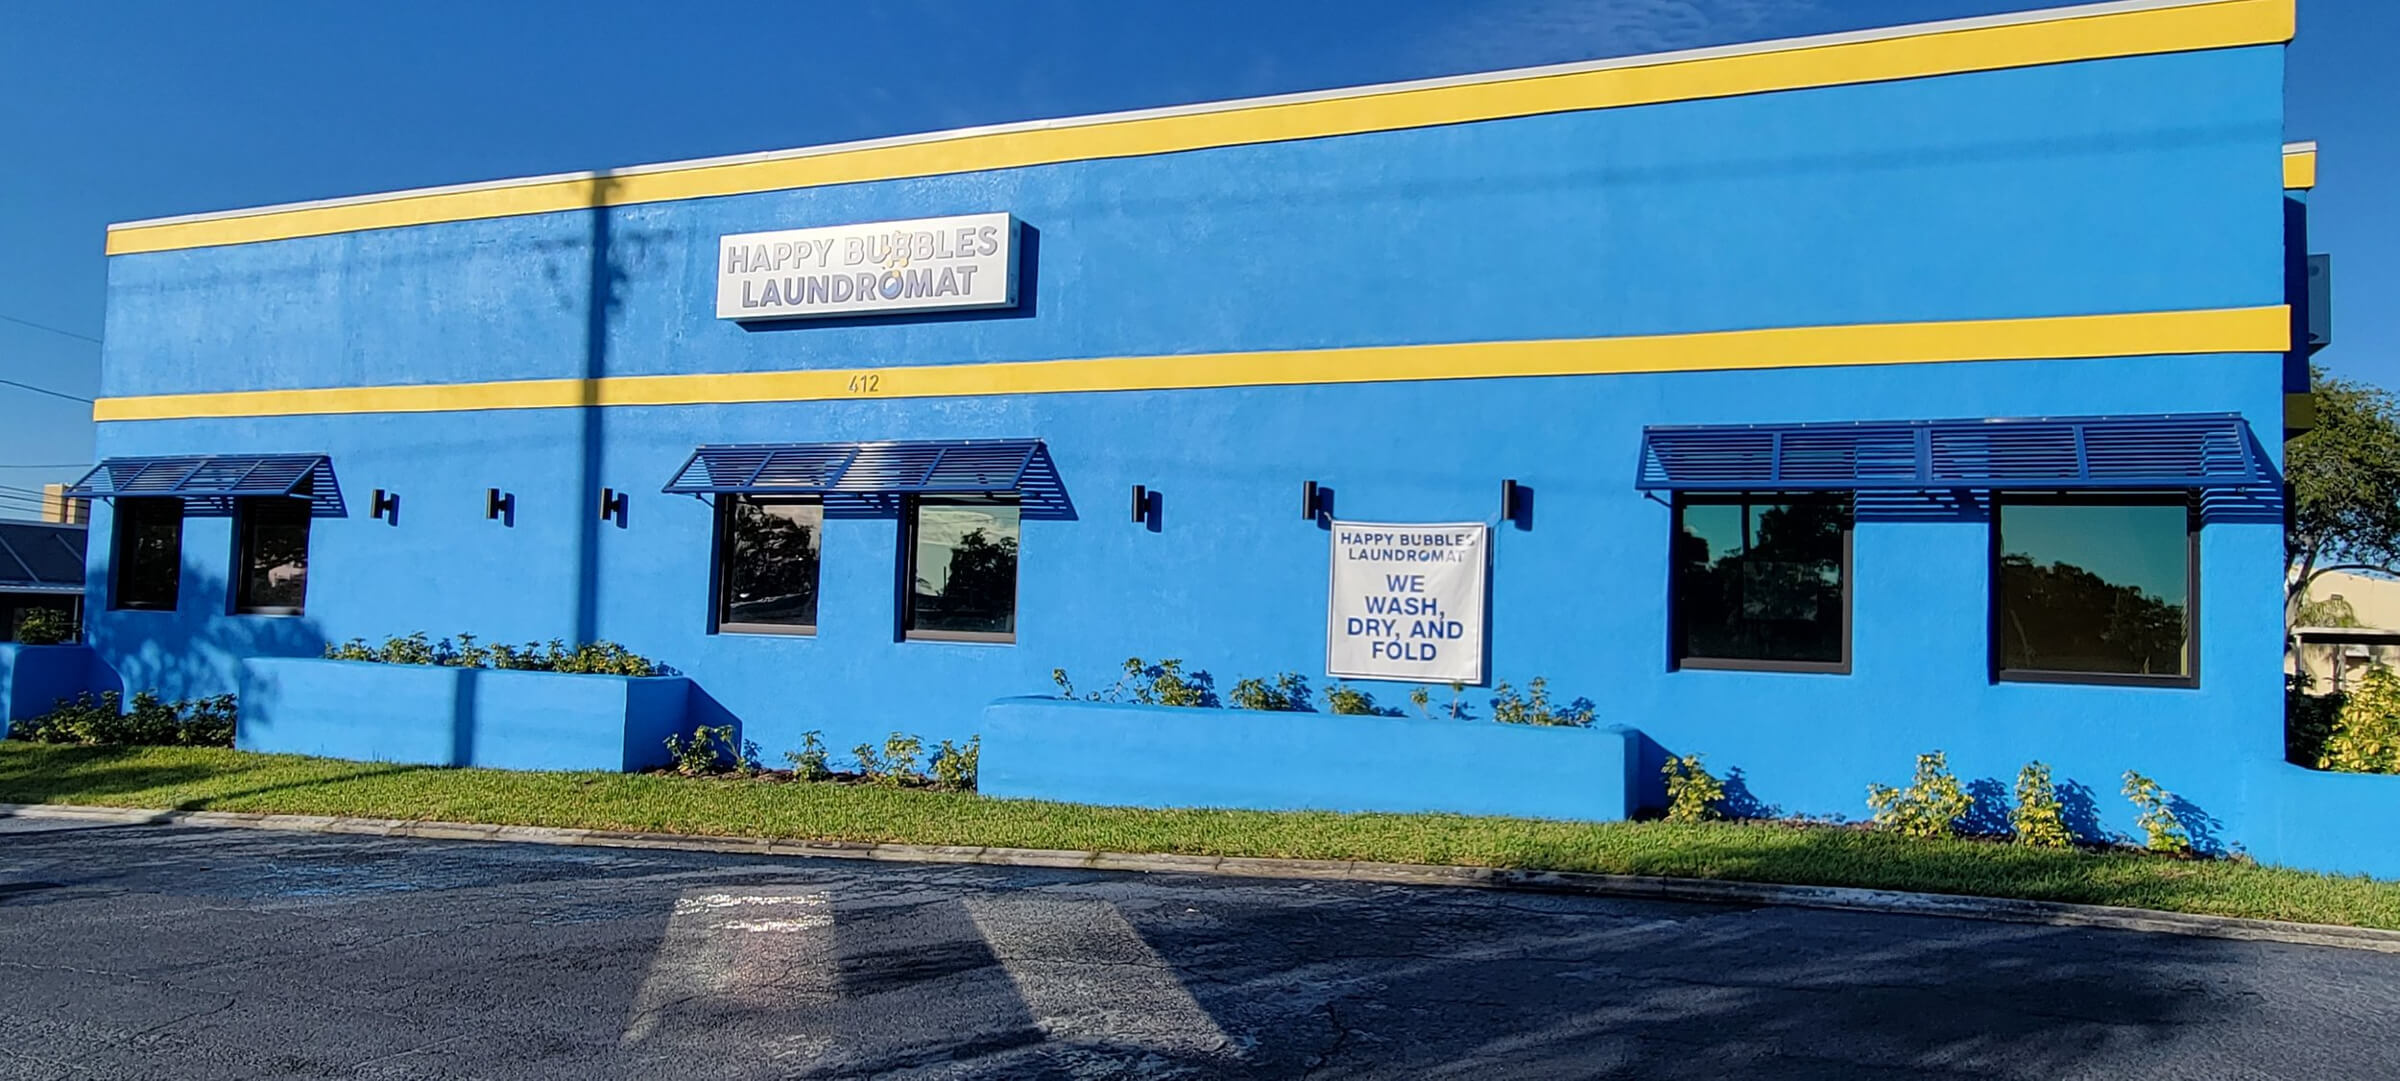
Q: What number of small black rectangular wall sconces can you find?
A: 6